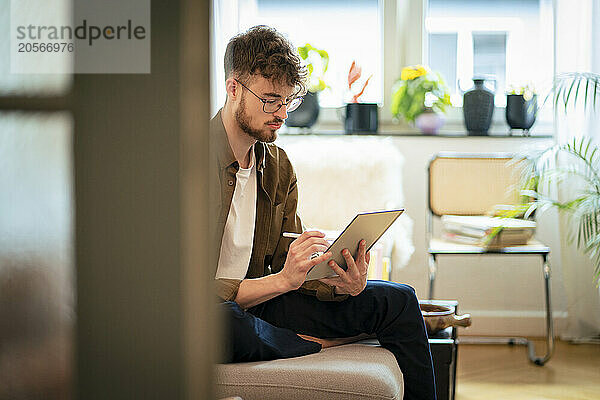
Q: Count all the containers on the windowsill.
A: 5